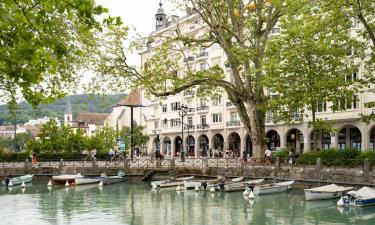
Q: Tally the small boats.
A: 11